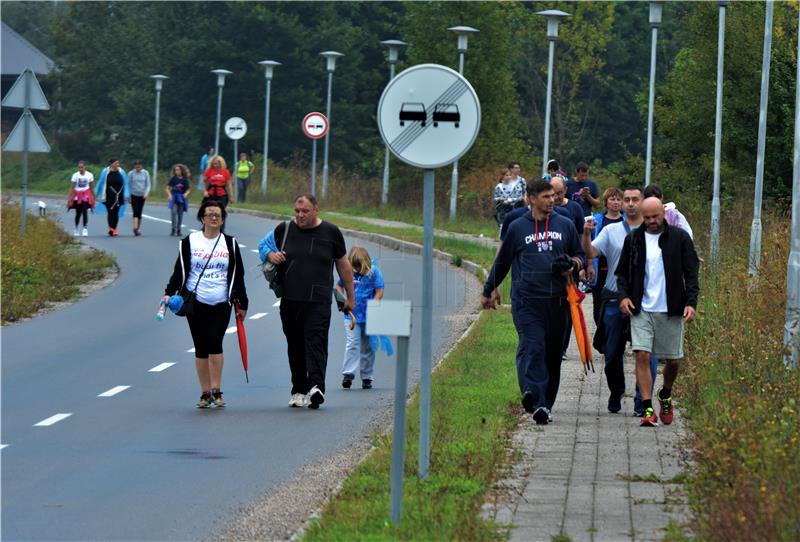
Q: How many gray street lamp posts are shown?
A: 11